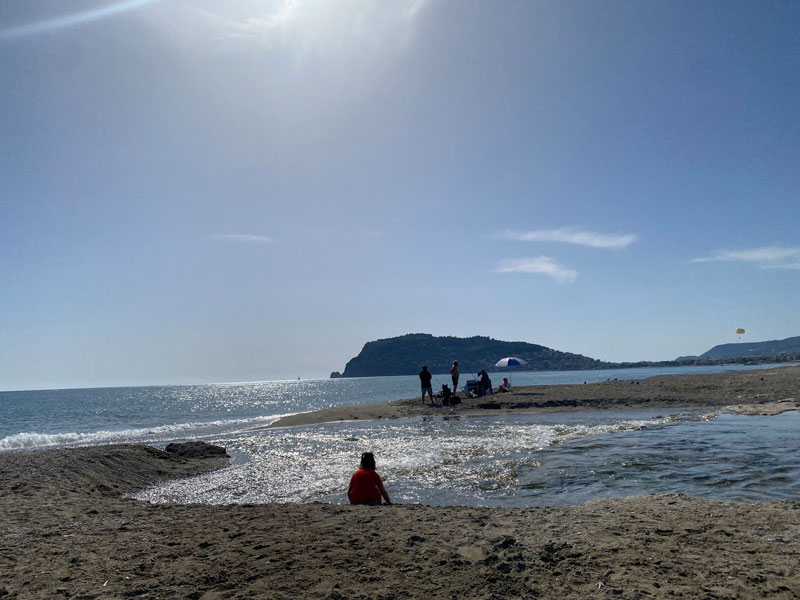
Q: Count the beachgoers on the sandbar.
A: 4